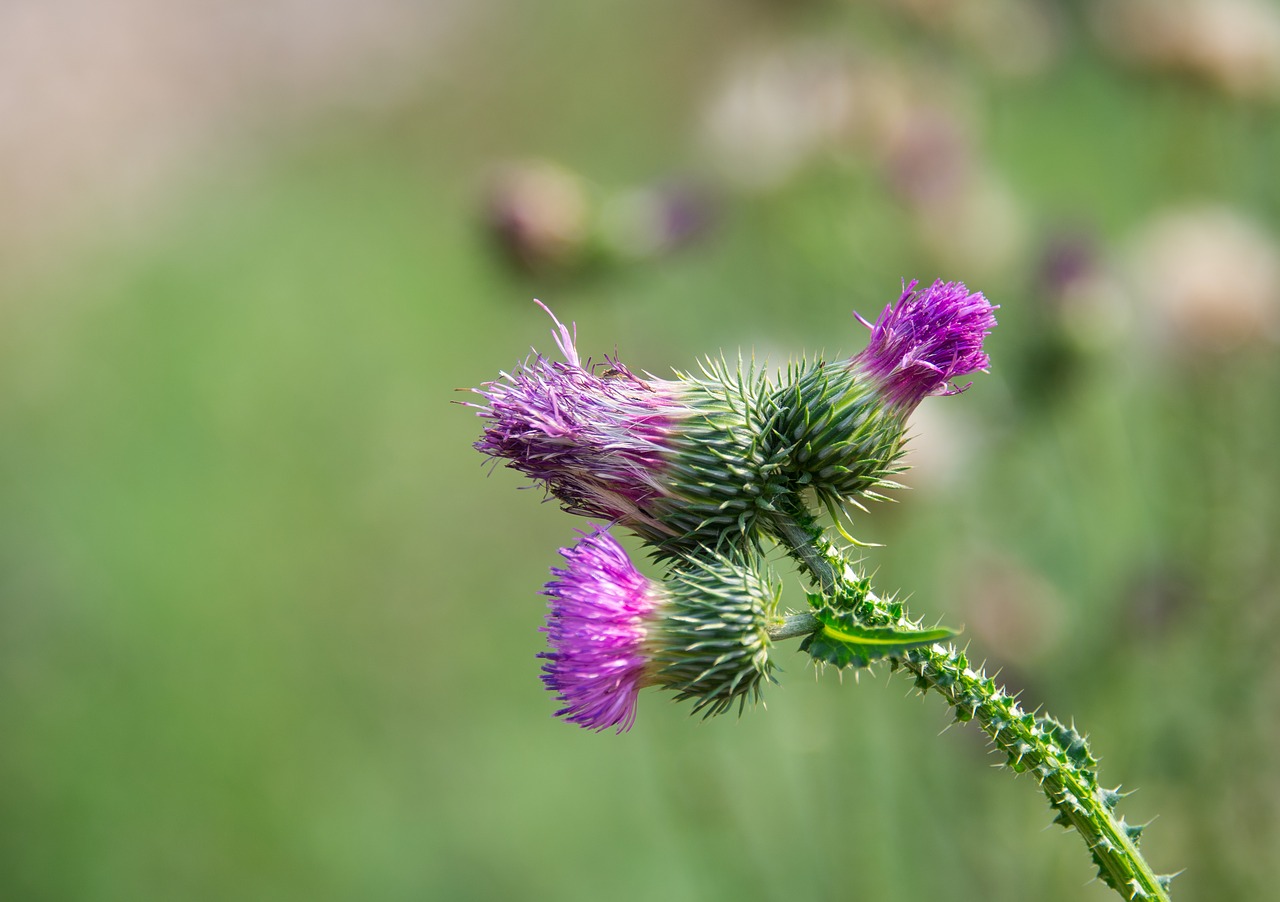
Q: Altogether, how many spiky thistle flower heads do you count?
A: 3